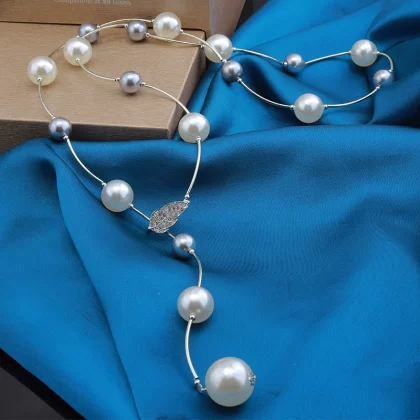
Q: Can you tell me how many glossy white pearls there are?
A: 10